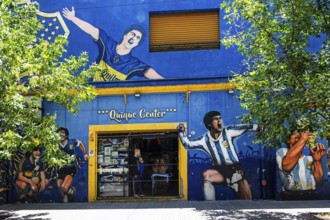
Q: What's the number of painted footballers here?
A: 5